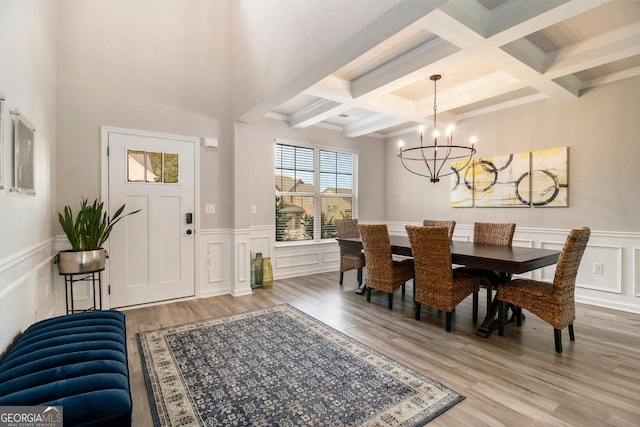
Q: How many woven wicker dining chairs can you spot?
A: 6